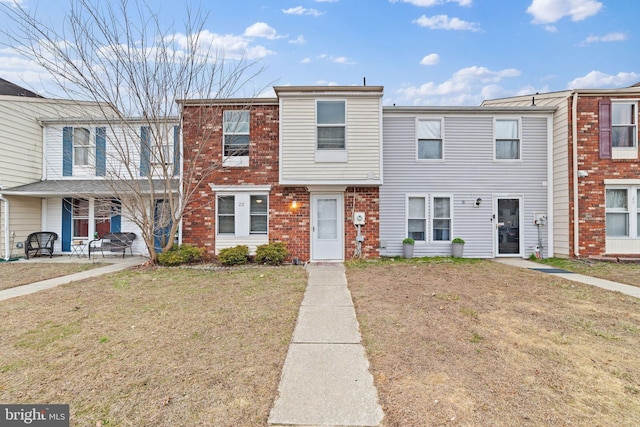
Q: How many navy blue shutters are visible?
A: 6